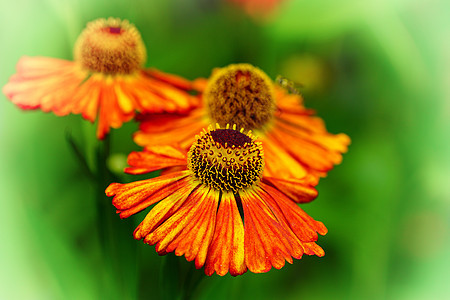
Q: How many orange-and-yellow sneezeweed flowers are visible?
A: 3